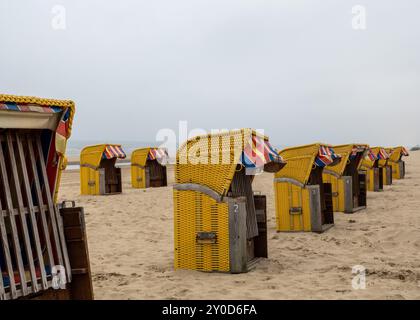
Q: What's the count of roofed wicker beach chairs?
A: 9